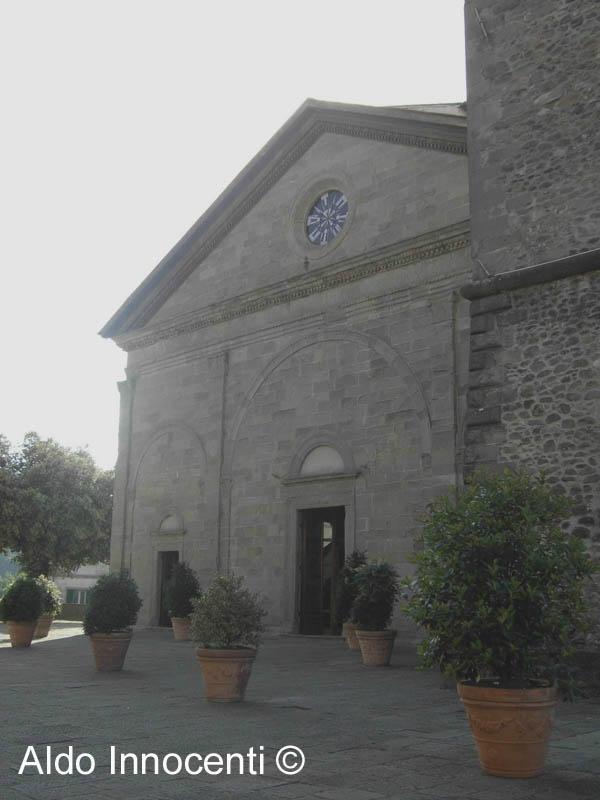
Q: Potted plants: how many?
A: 8